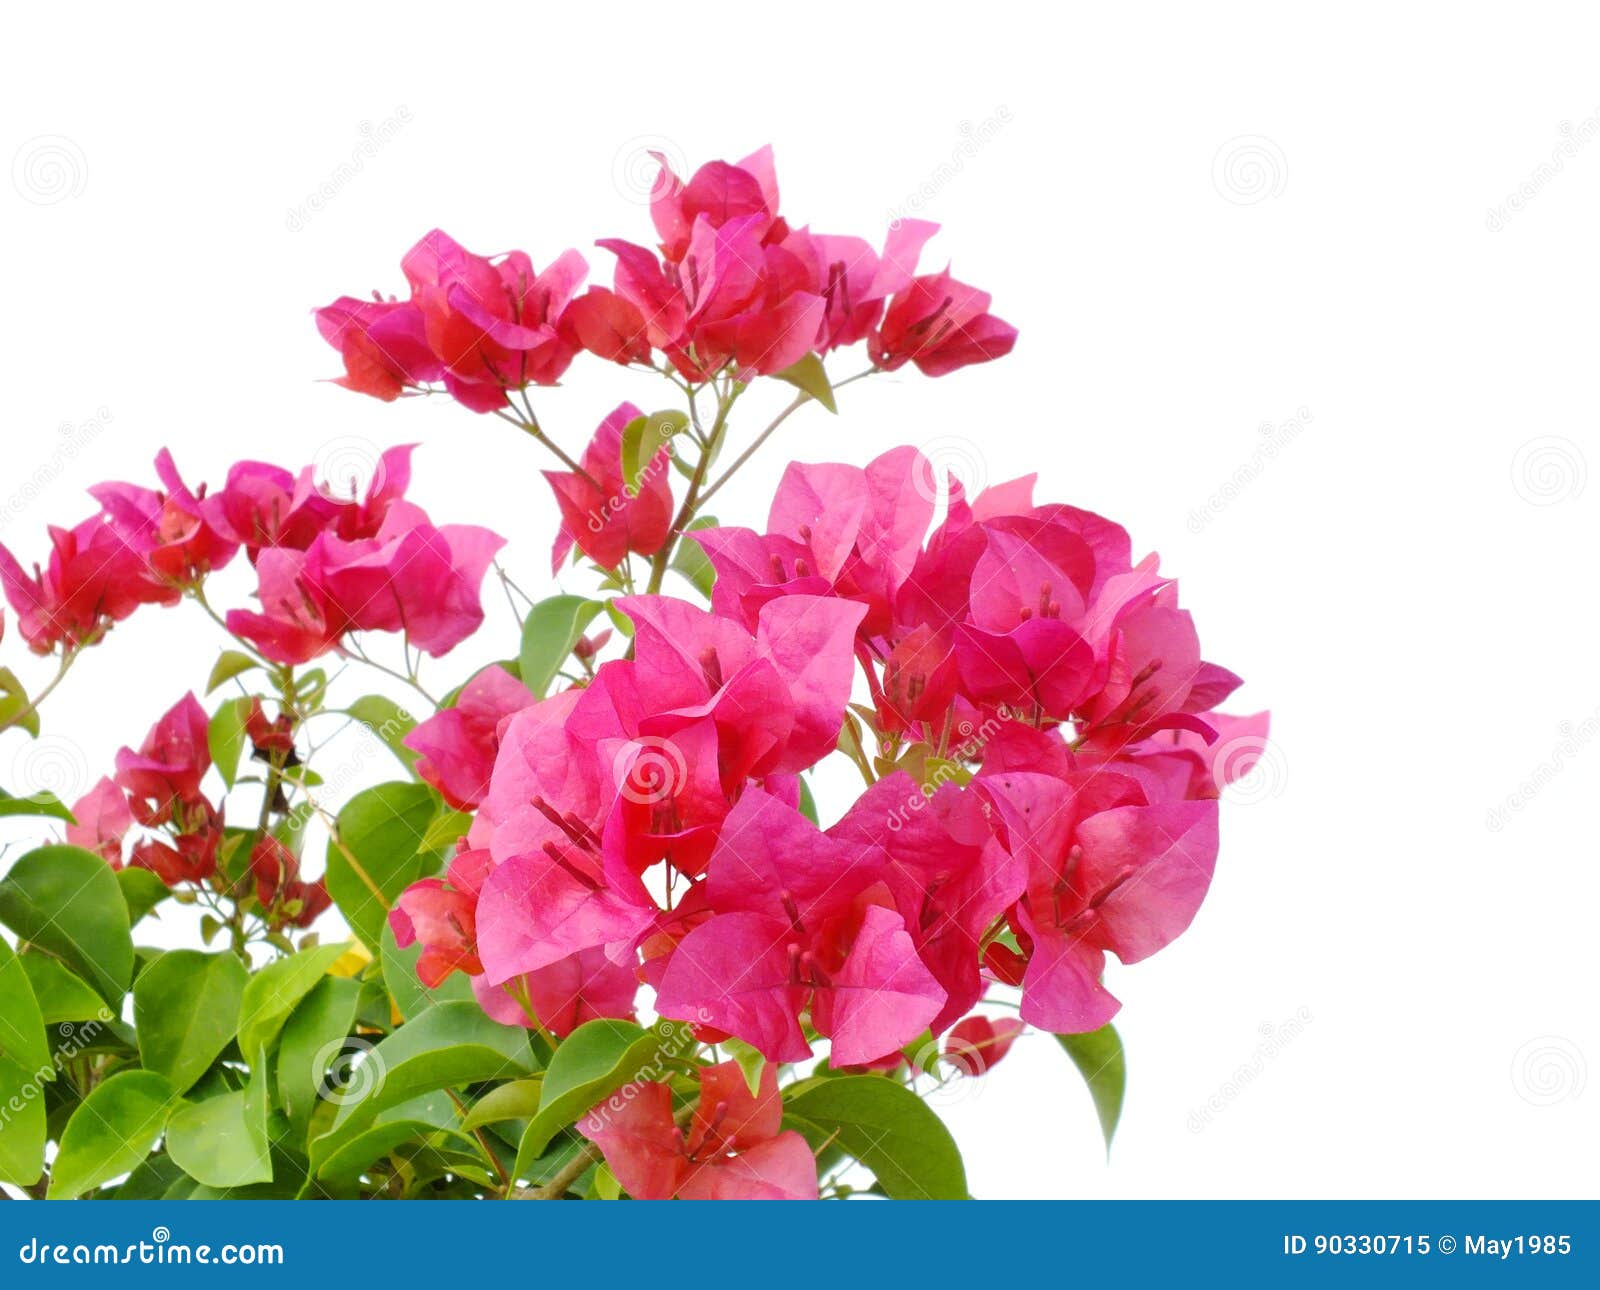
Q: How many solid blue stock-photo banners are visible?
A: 1